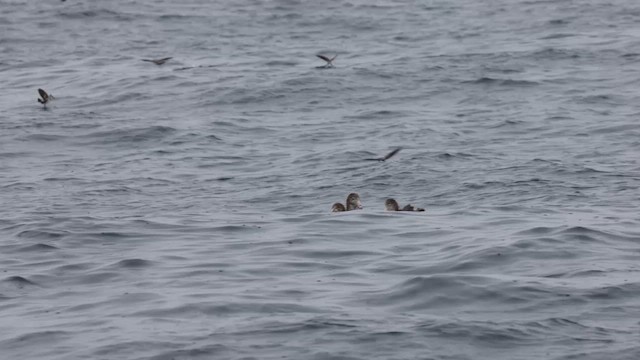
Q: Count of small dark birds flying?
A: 4